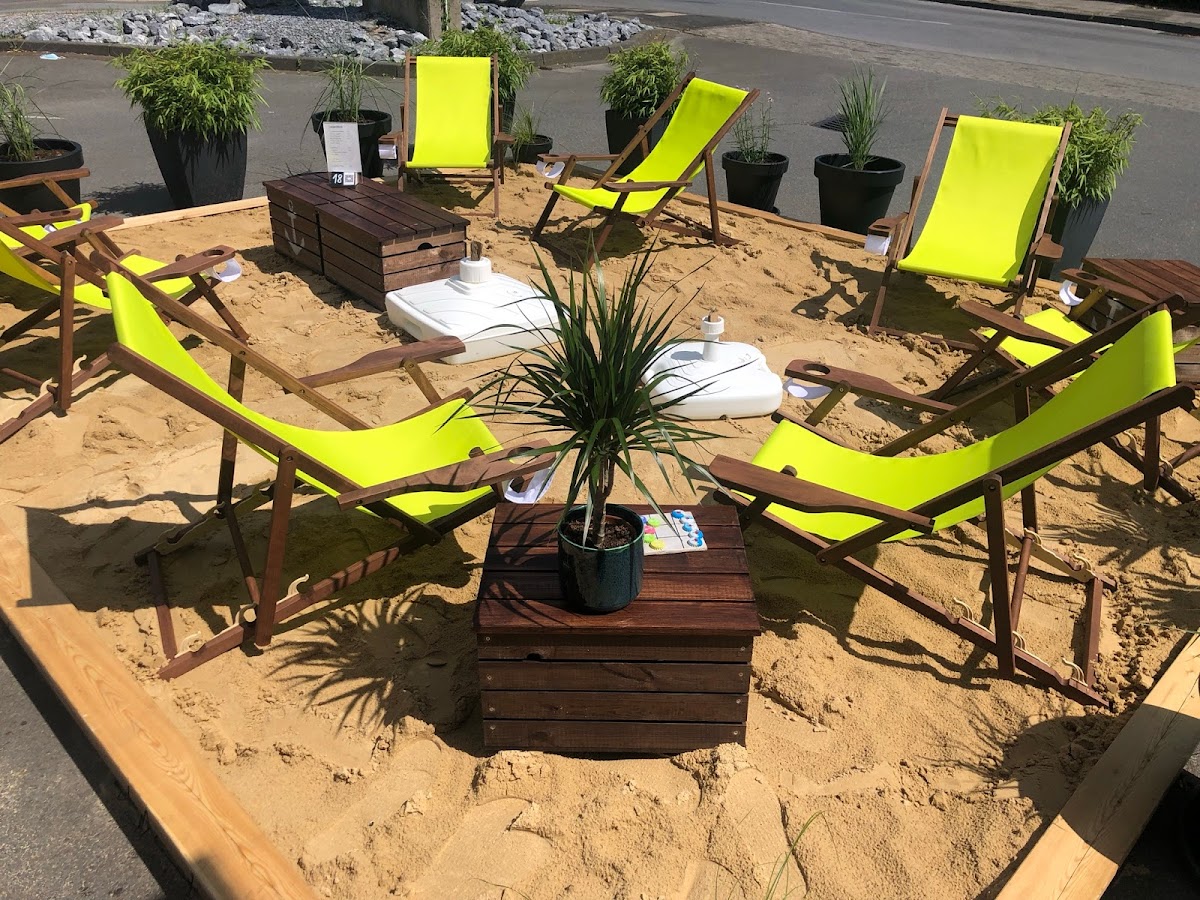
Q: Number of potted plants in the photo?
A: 10